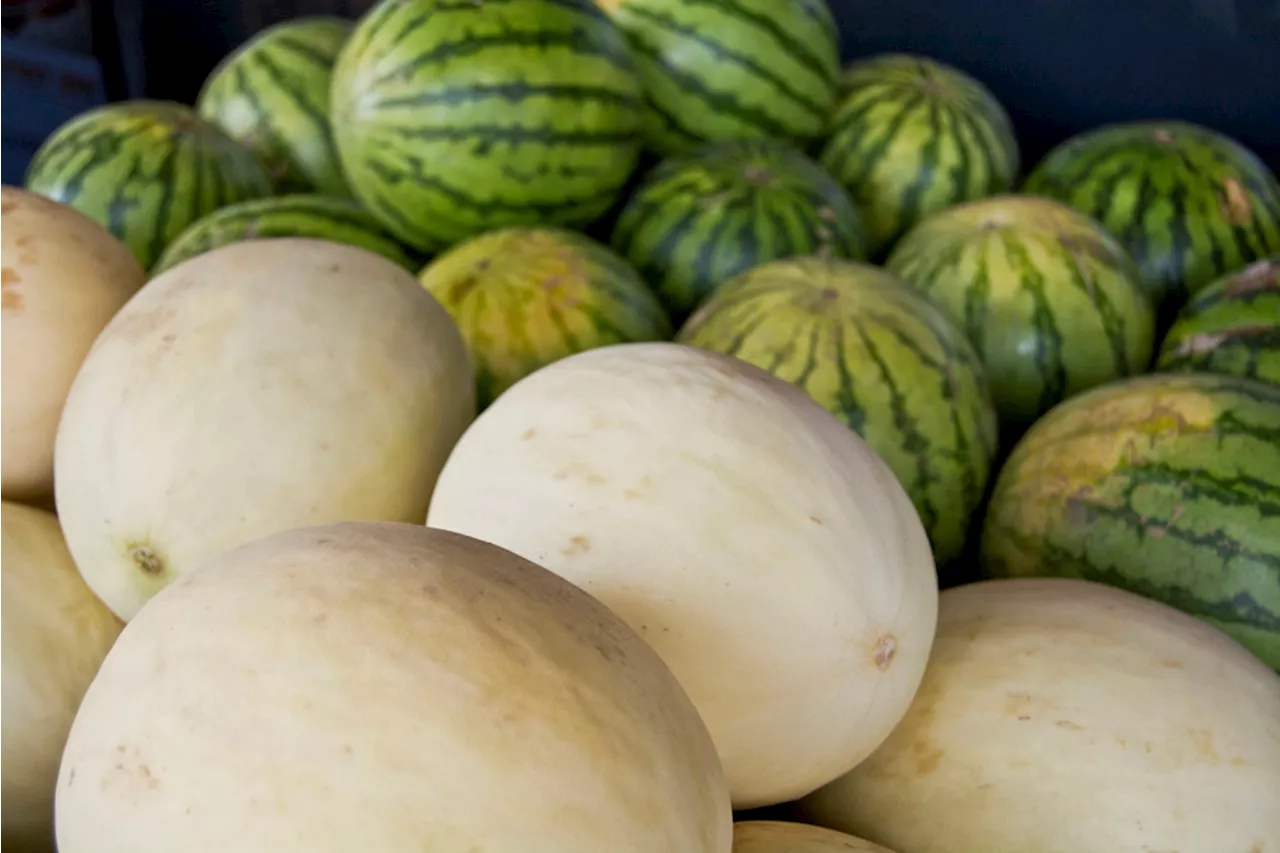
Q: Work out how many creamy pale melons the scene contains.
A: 7